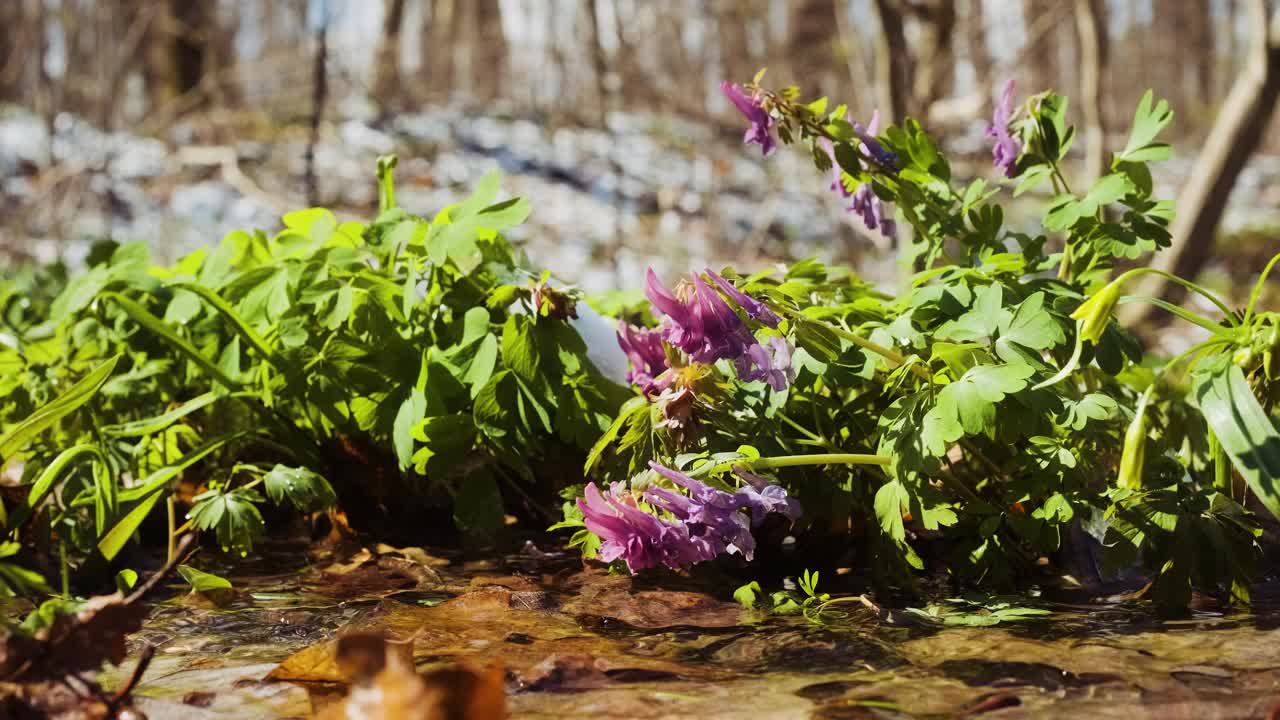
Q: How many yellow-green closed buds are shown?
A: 2